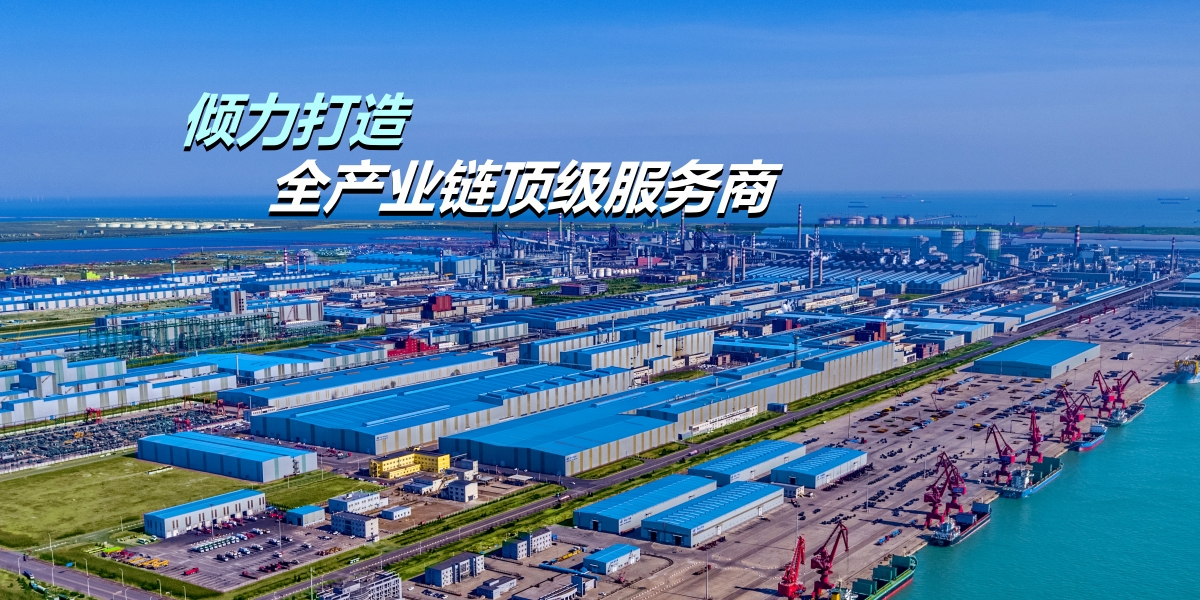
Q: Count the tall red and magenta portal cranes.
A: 10